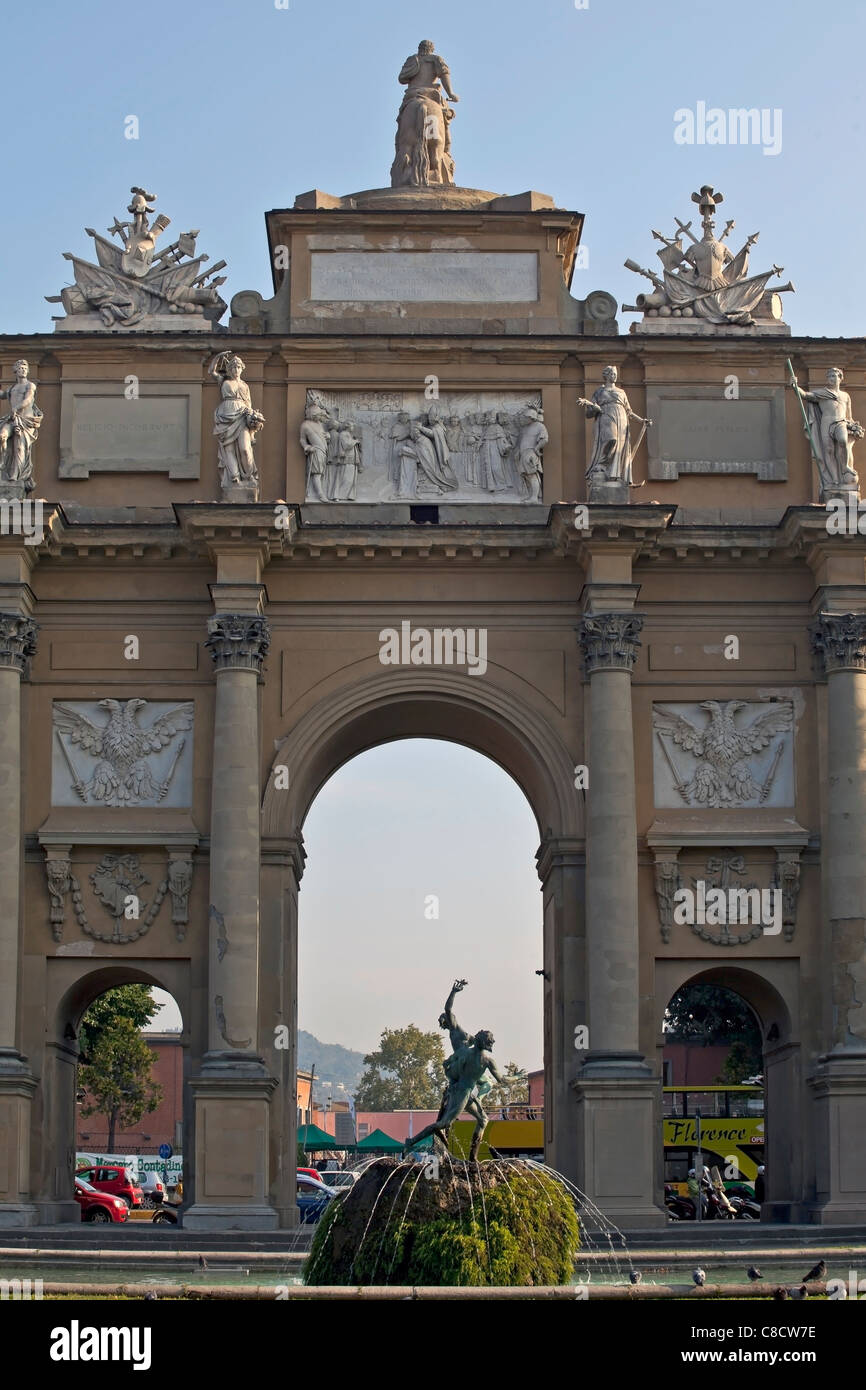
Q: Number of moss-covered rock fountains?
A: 1